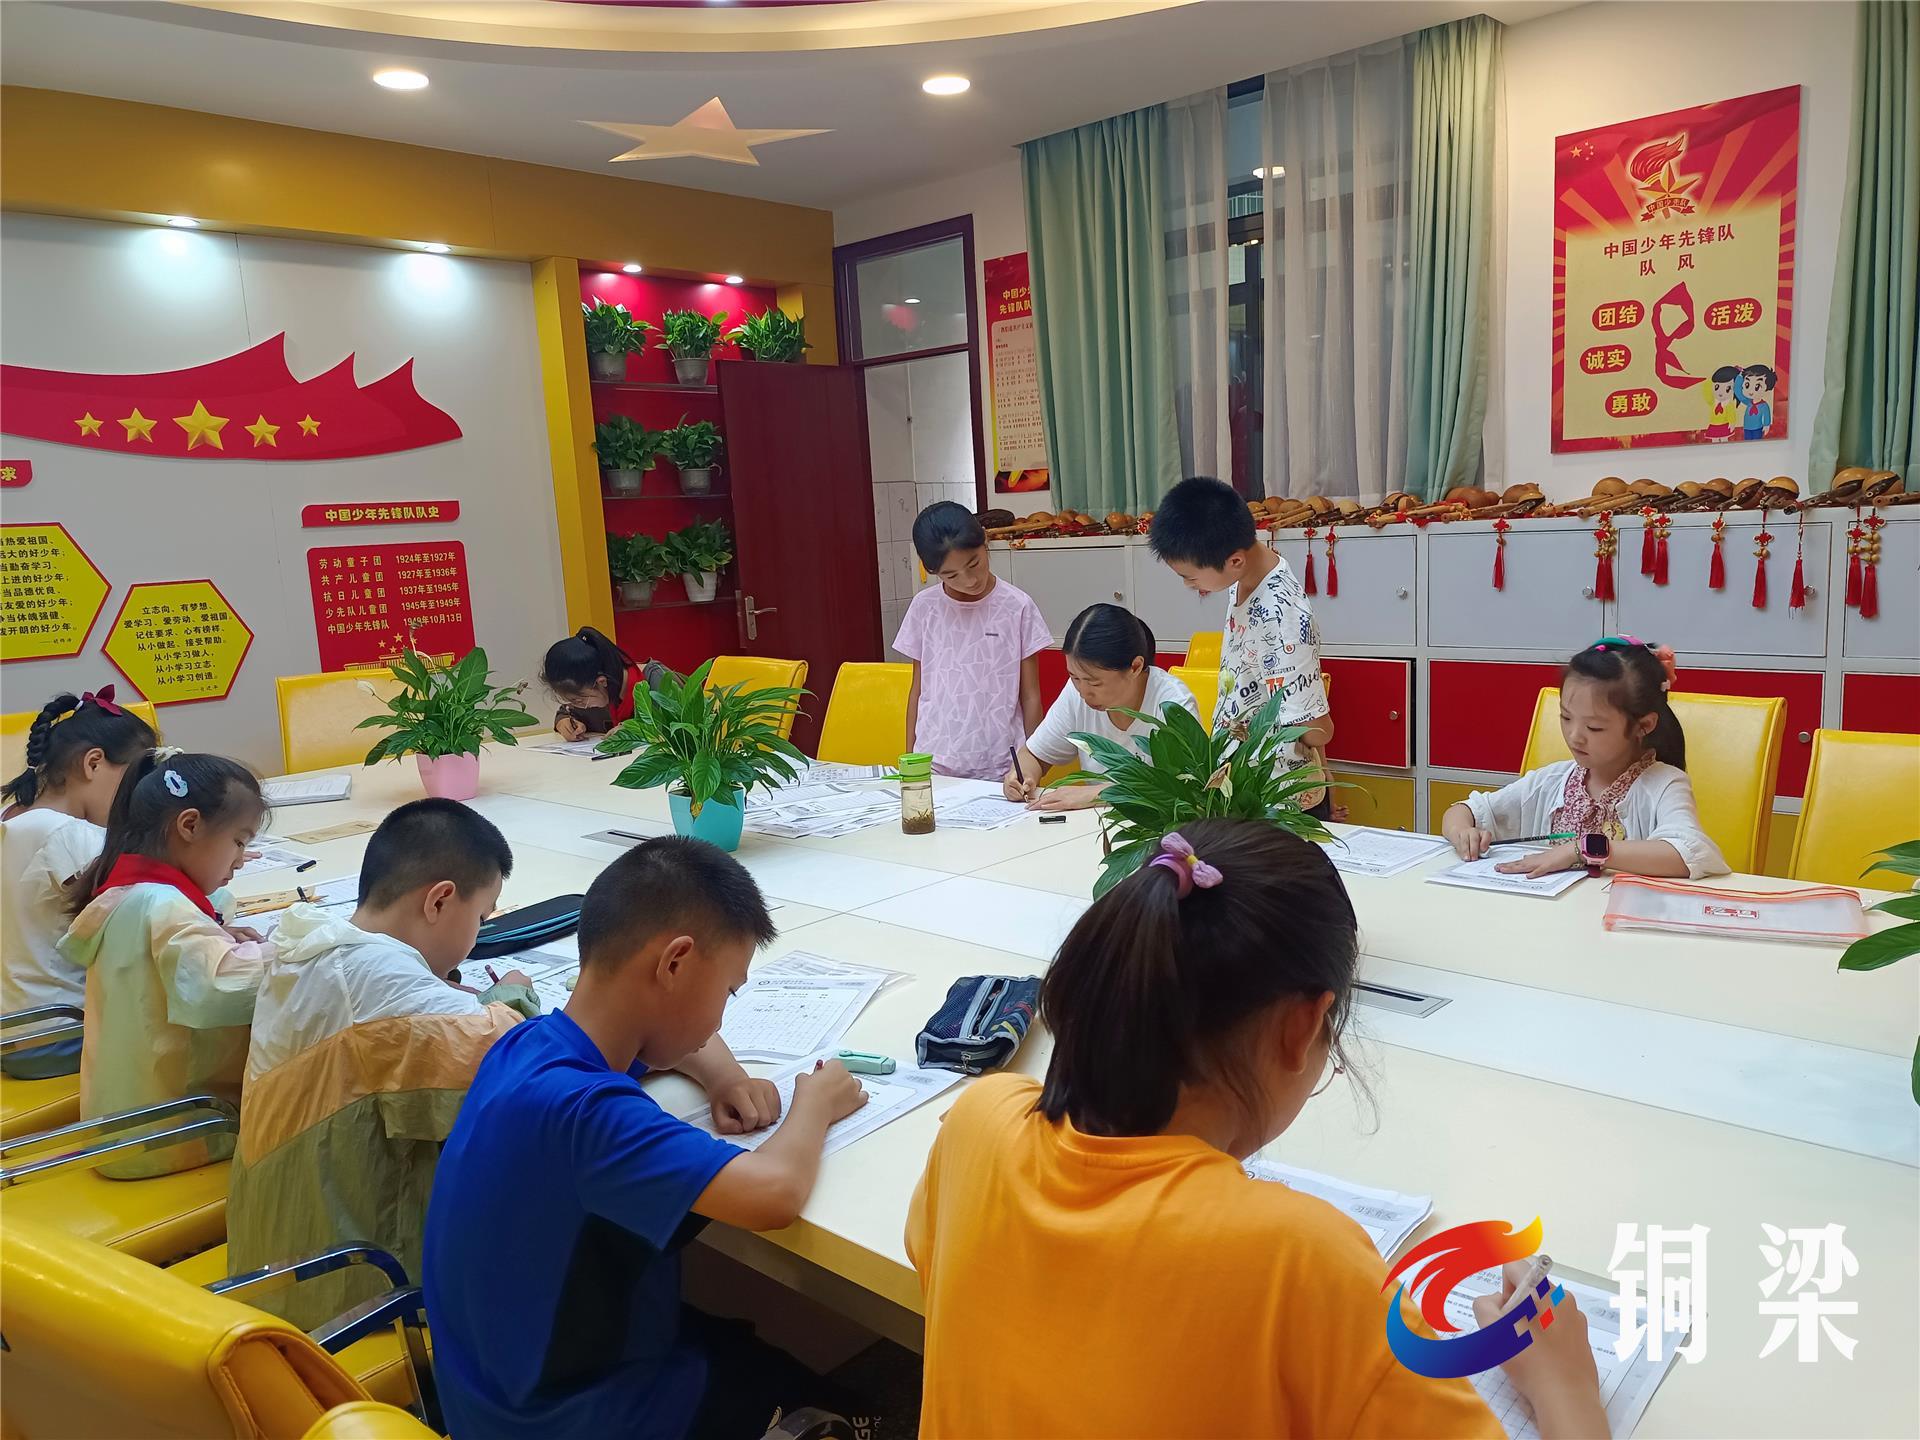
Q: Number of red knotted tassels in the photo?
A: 12